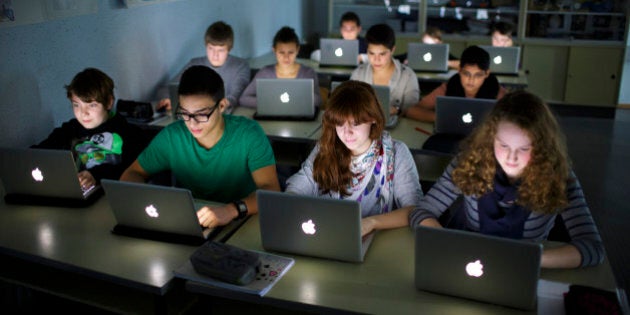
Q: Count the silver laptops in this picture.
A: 11